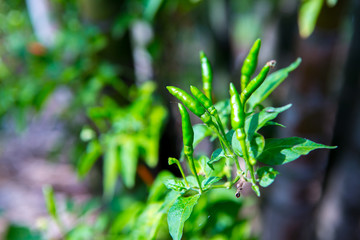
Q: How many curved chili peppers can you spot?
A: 7